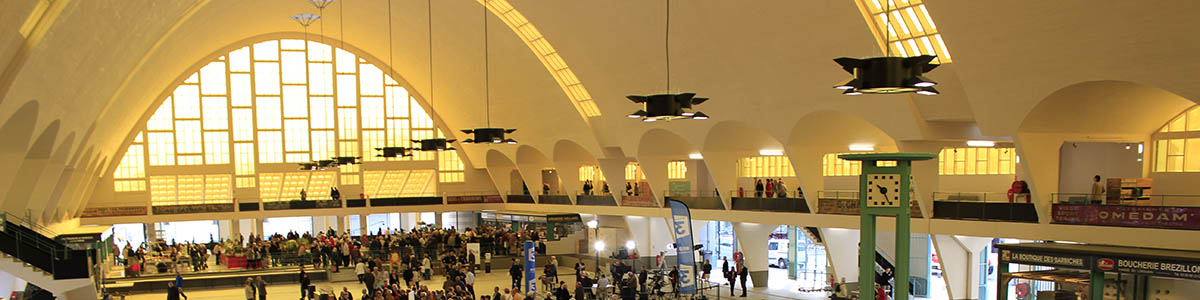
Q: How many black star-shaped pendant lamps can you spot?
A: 8